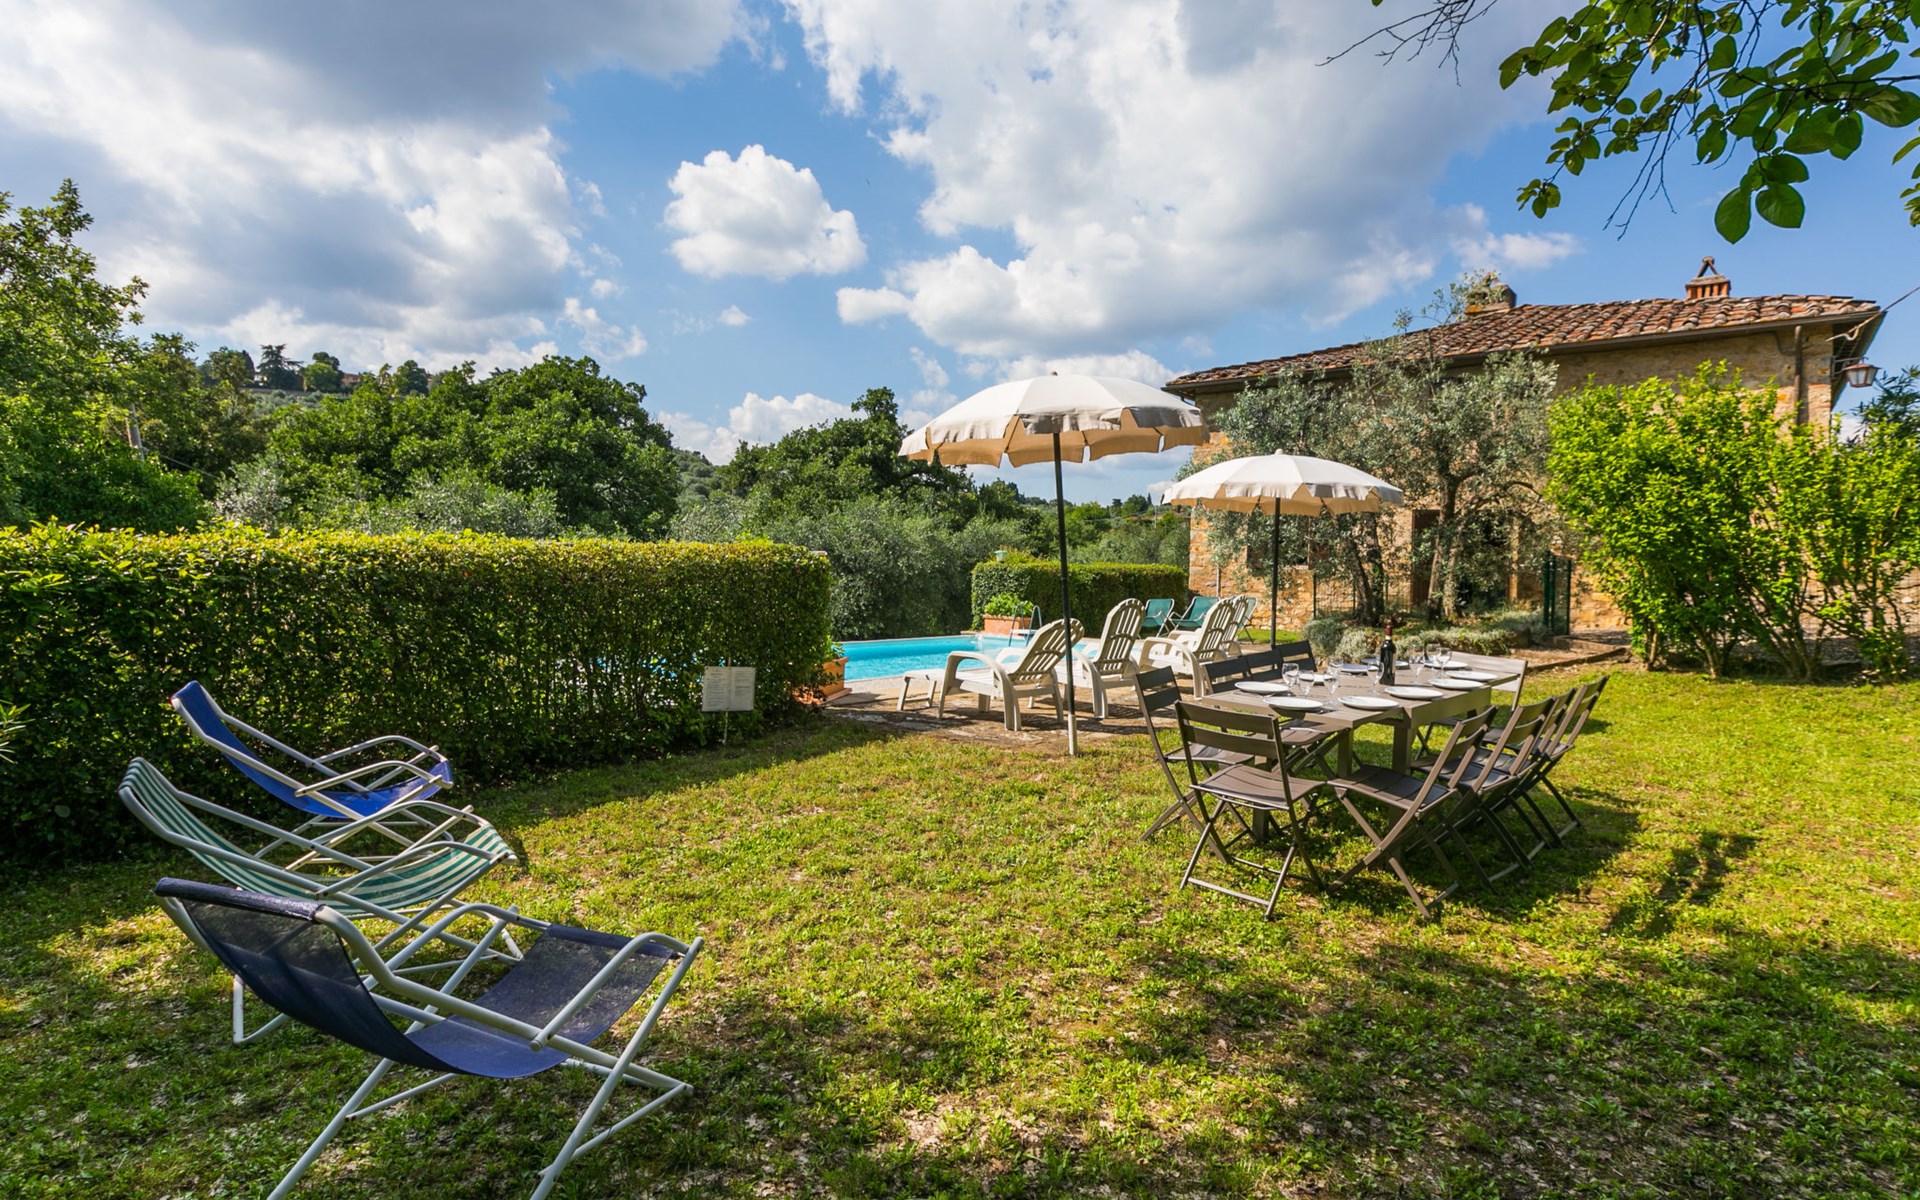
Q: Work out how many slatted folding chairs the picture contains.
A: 10